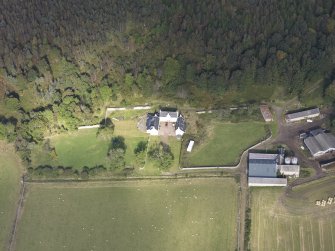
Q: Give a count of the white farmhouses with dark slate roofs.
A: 1